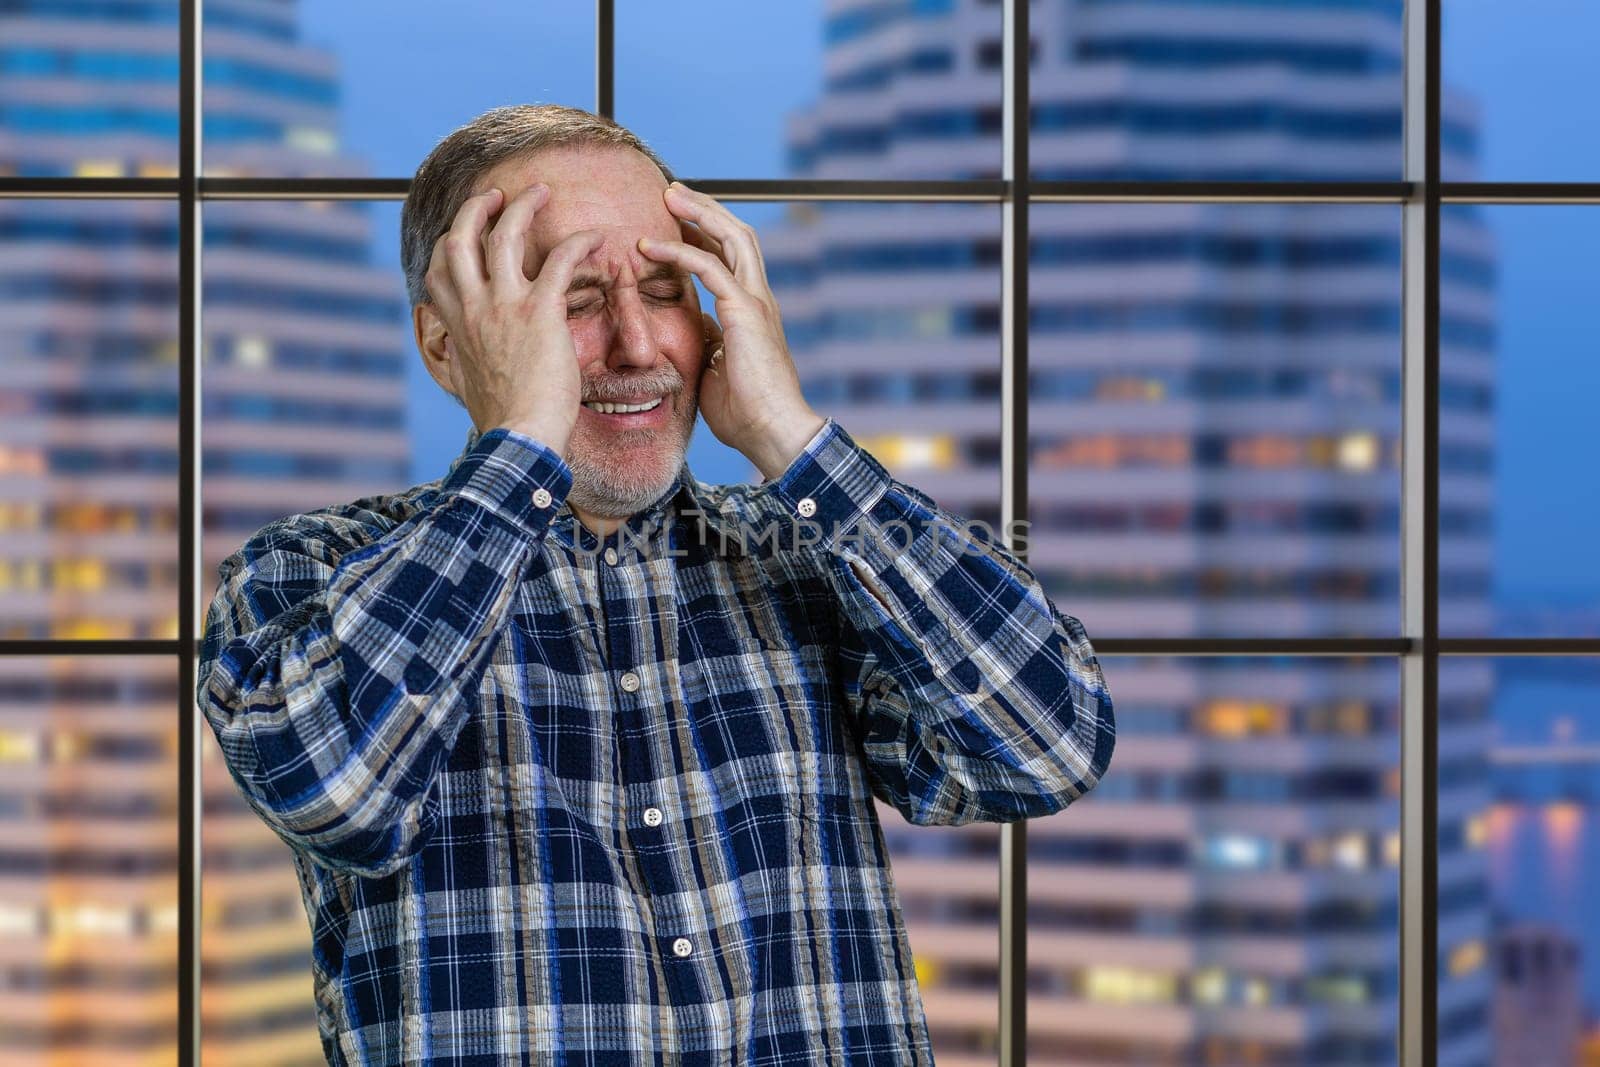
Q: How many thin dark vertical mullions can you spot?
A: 4